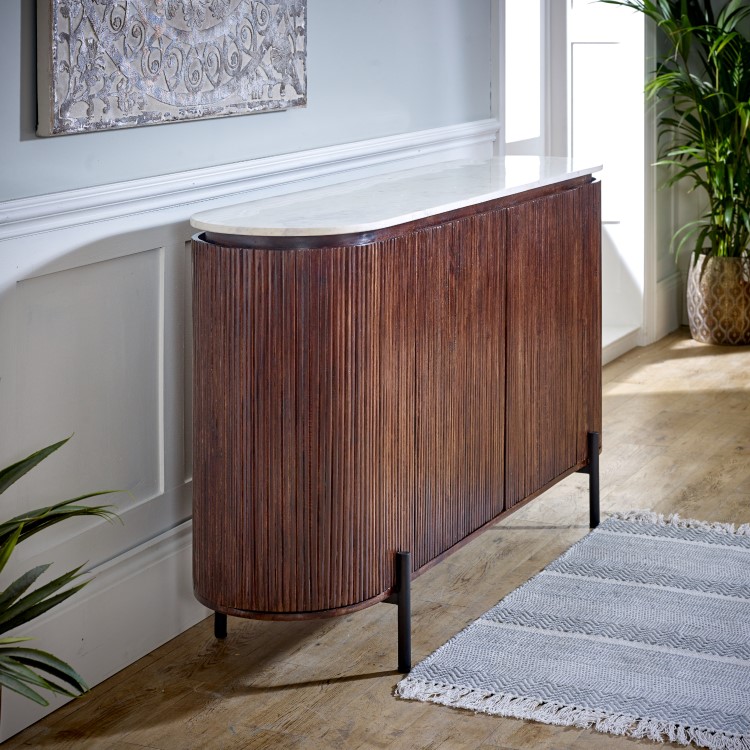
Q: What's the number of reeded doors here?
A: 2